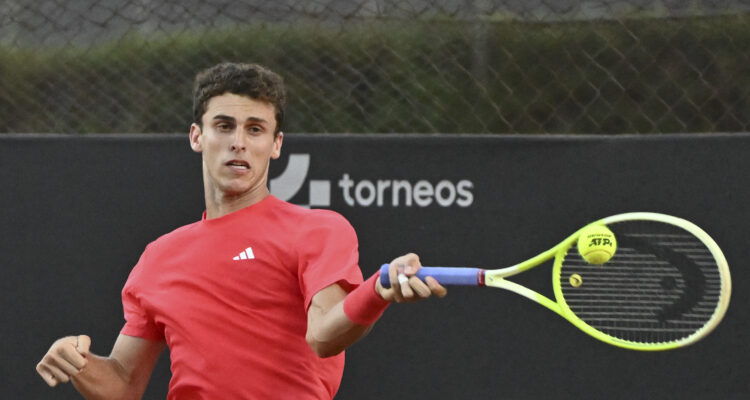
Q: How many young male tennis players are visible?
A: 1